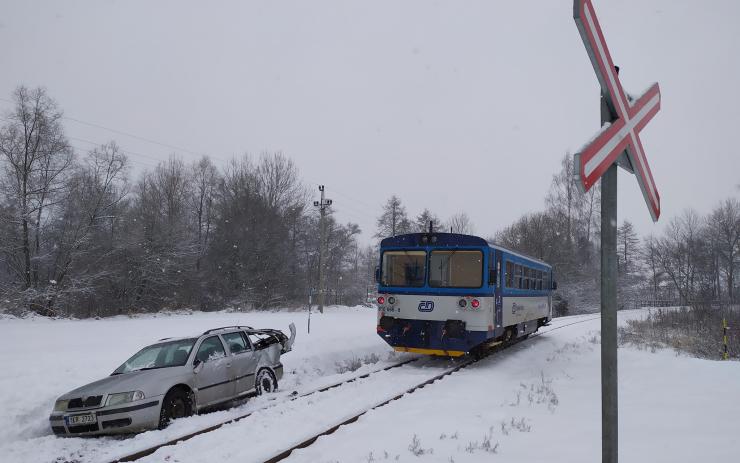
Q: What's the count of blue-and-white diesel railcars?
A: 1